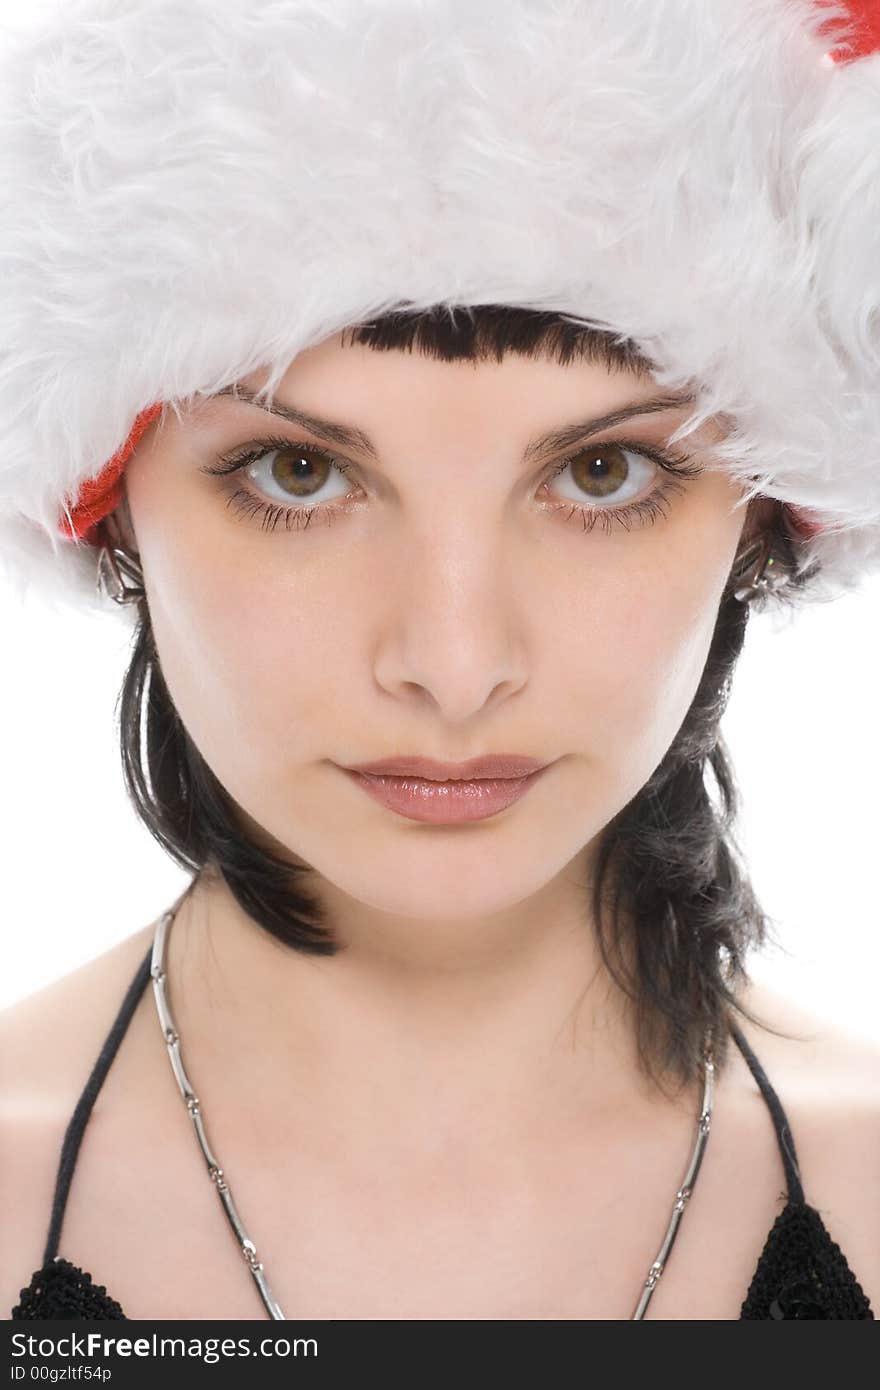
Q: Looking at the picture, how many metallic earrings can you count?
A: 2